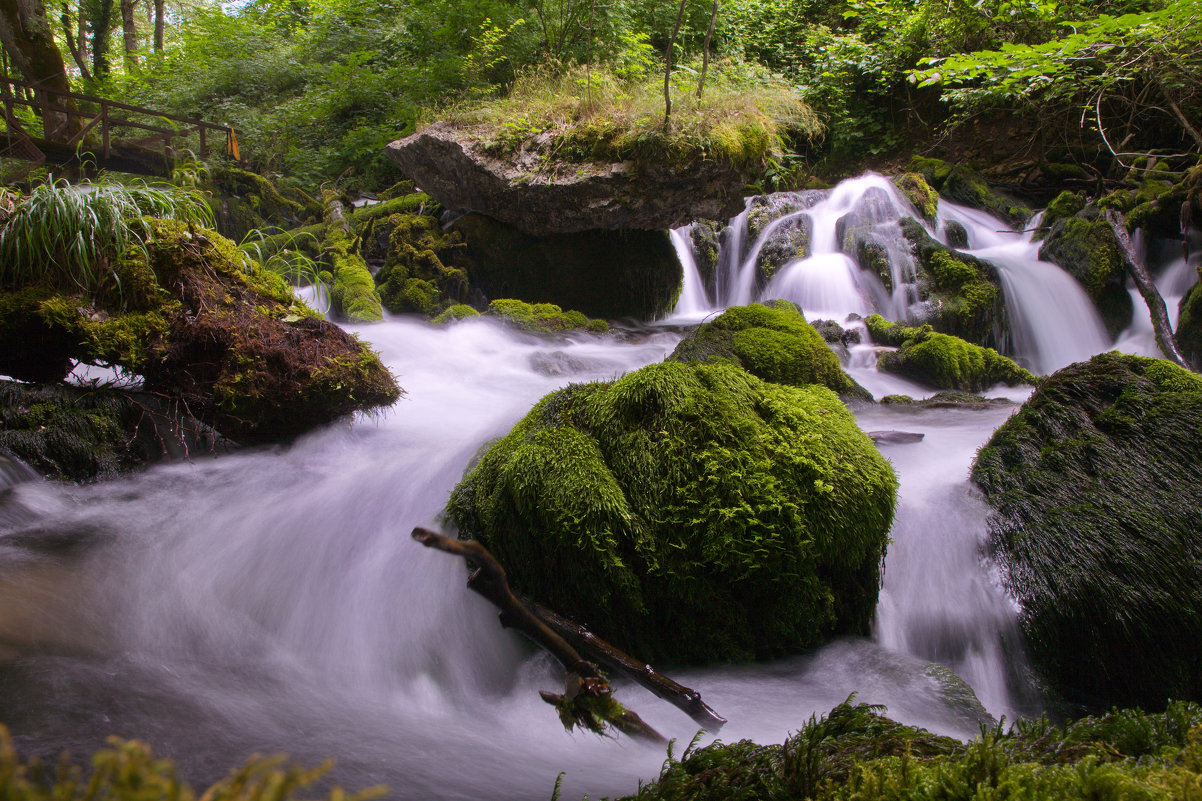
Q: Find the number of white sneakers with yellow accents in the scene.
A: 0